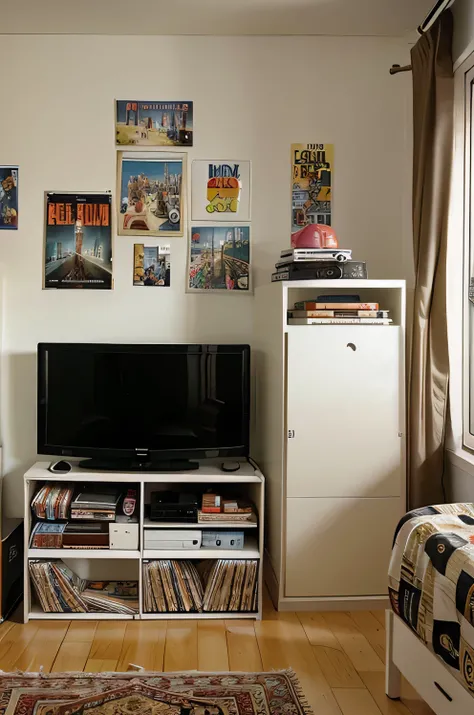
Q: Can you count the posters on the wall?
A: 8